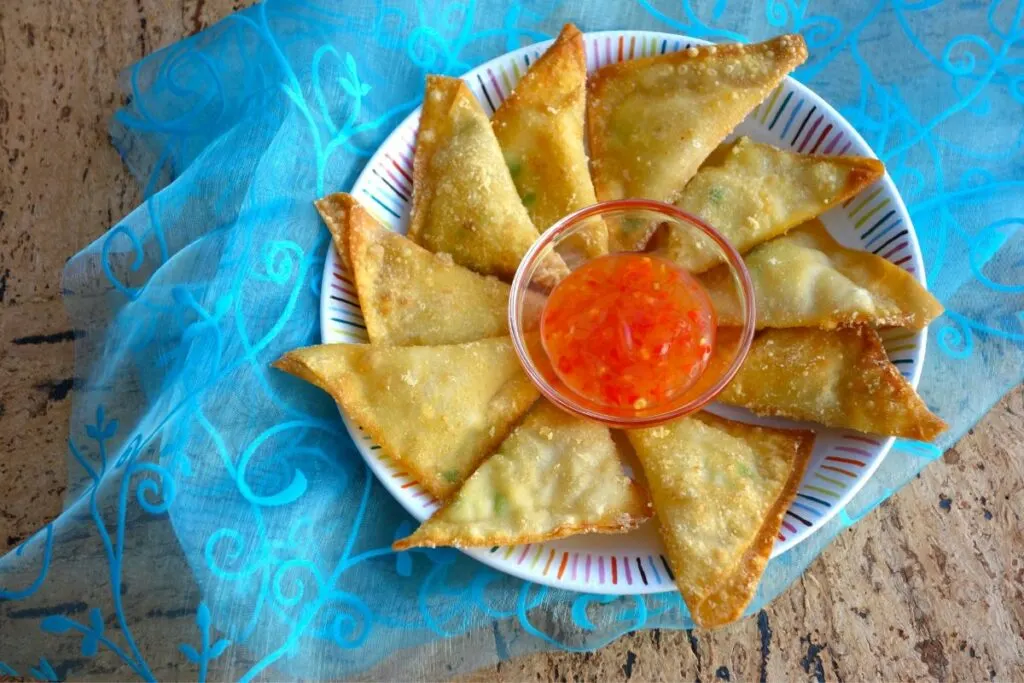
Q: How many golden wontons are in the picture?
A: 10